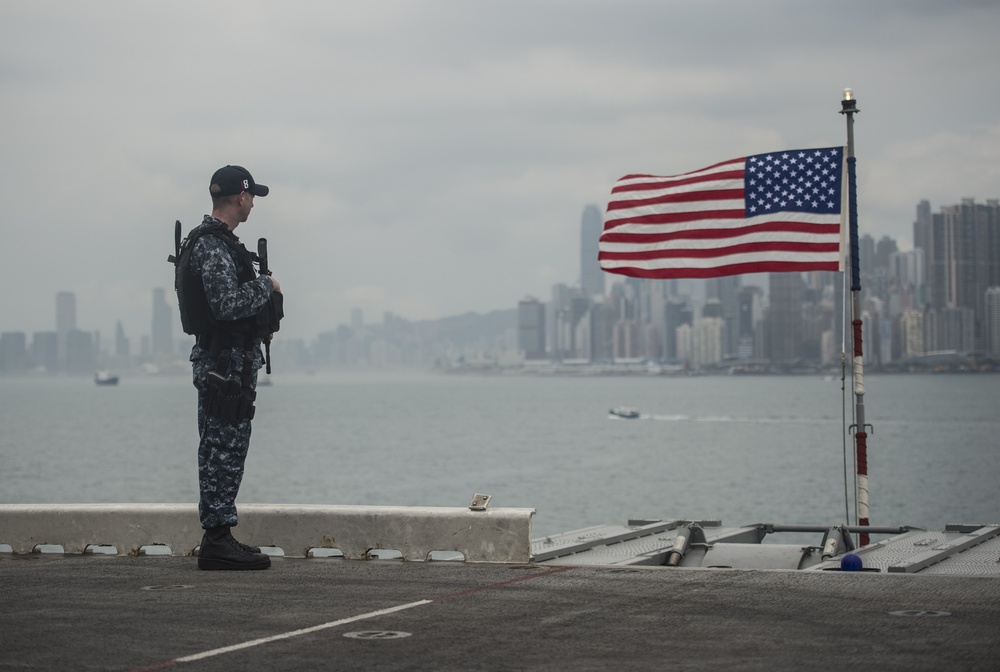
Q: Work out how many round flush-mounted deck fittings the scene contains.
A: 3